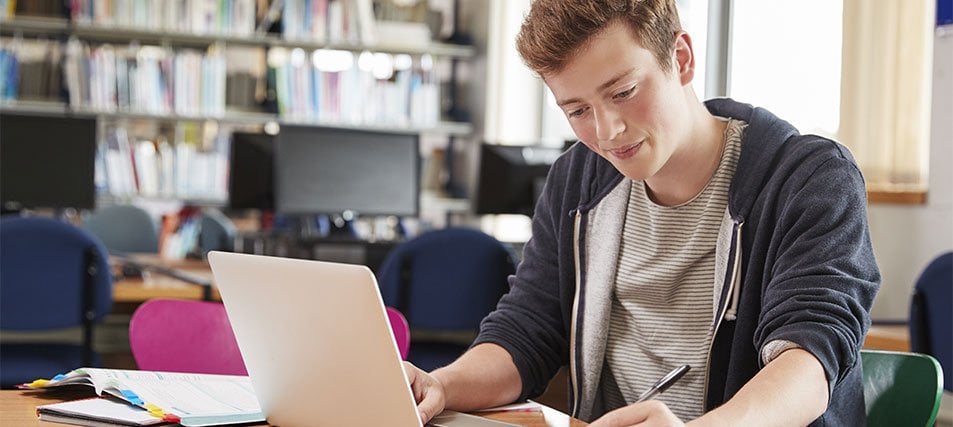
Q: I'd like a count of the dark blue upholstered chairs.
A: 3